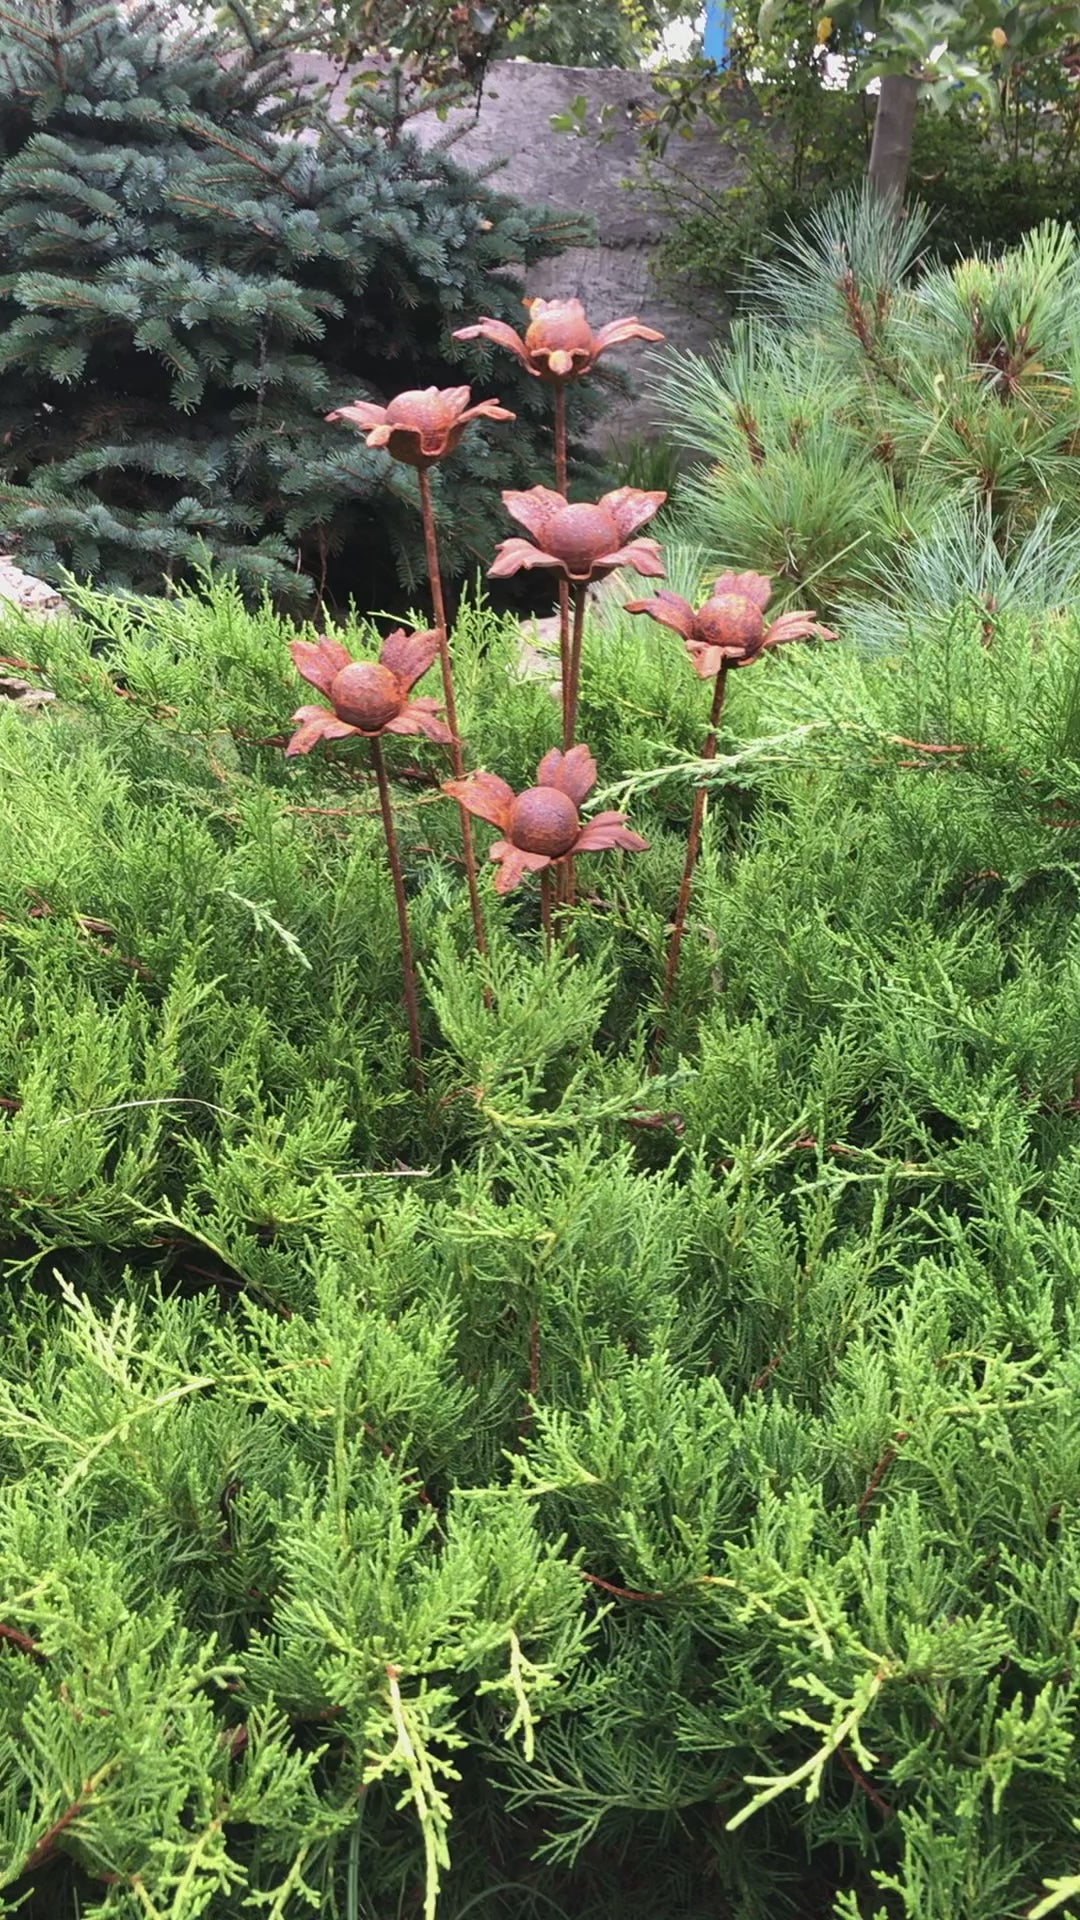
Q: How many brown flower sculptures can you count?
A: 6